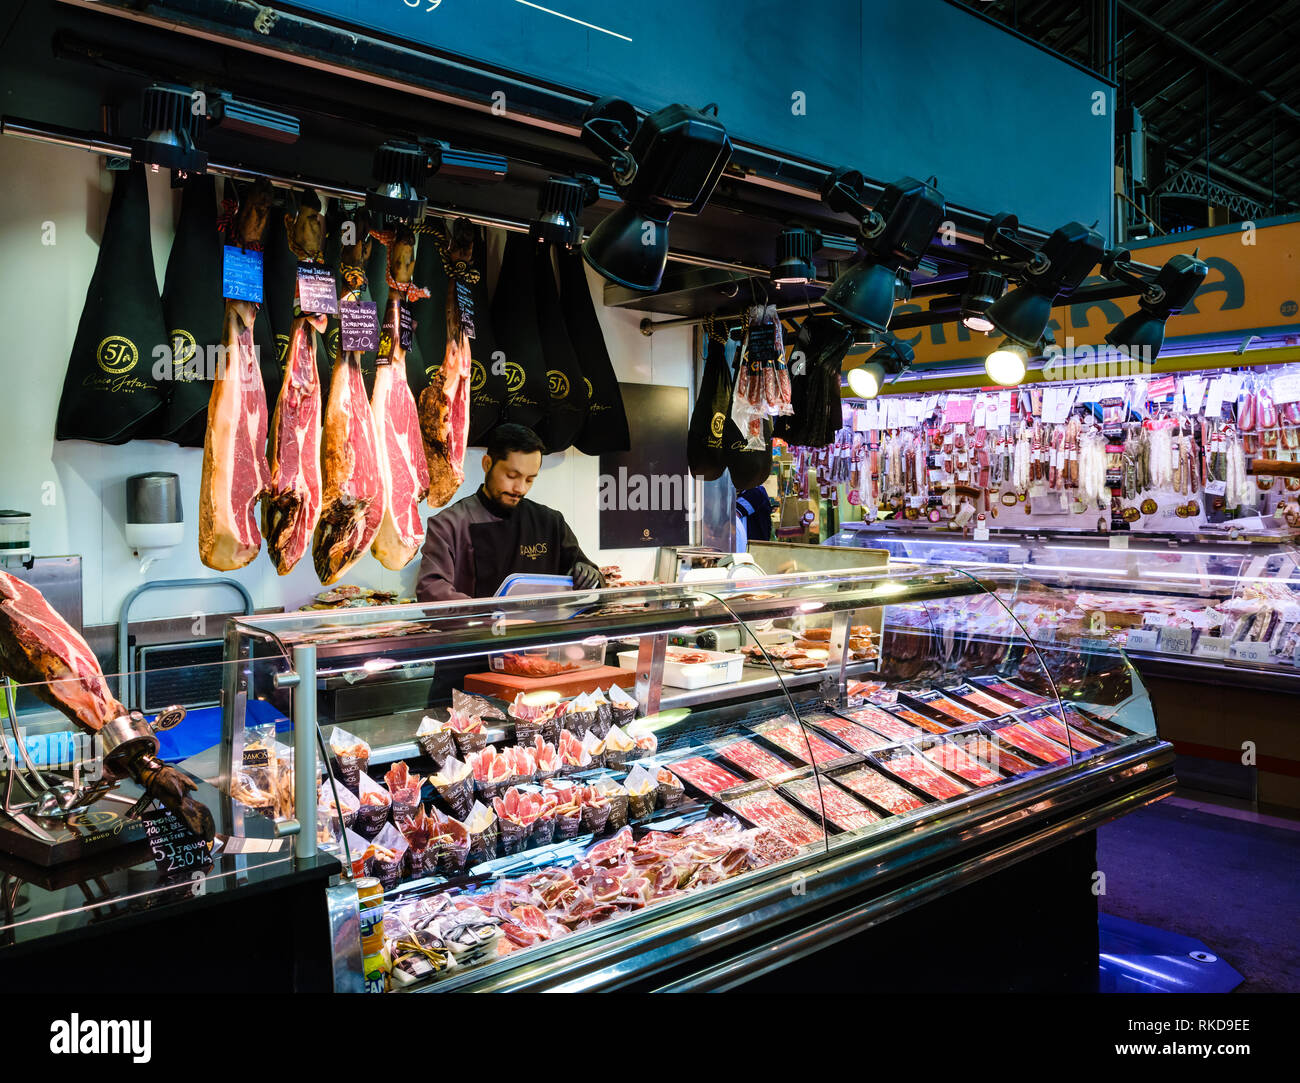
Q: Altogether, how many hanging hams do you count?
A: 5